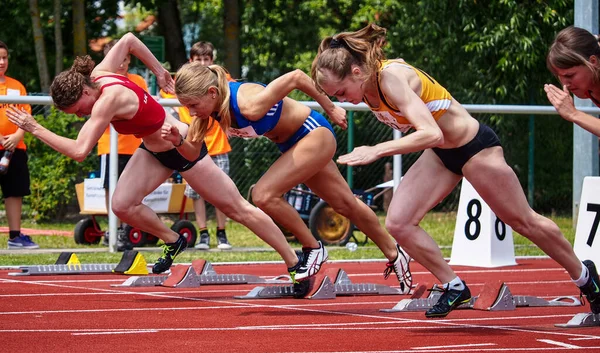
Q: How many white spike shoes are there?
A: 2